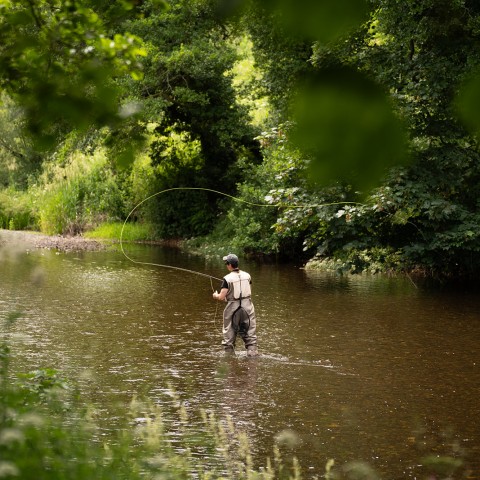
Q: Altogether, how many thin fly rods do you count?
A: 1